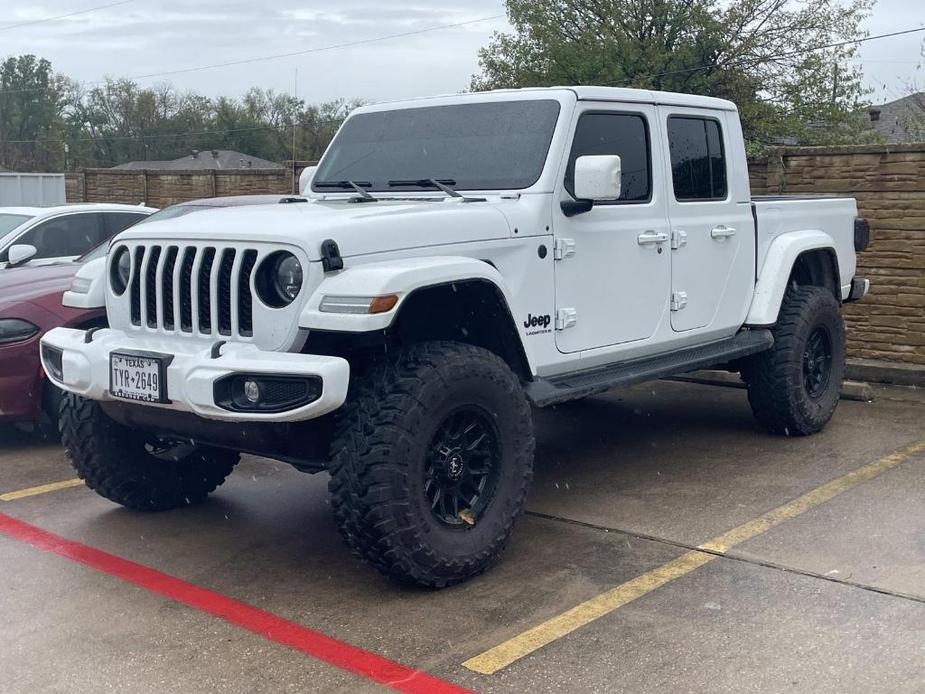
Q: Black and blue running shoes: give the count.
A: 0